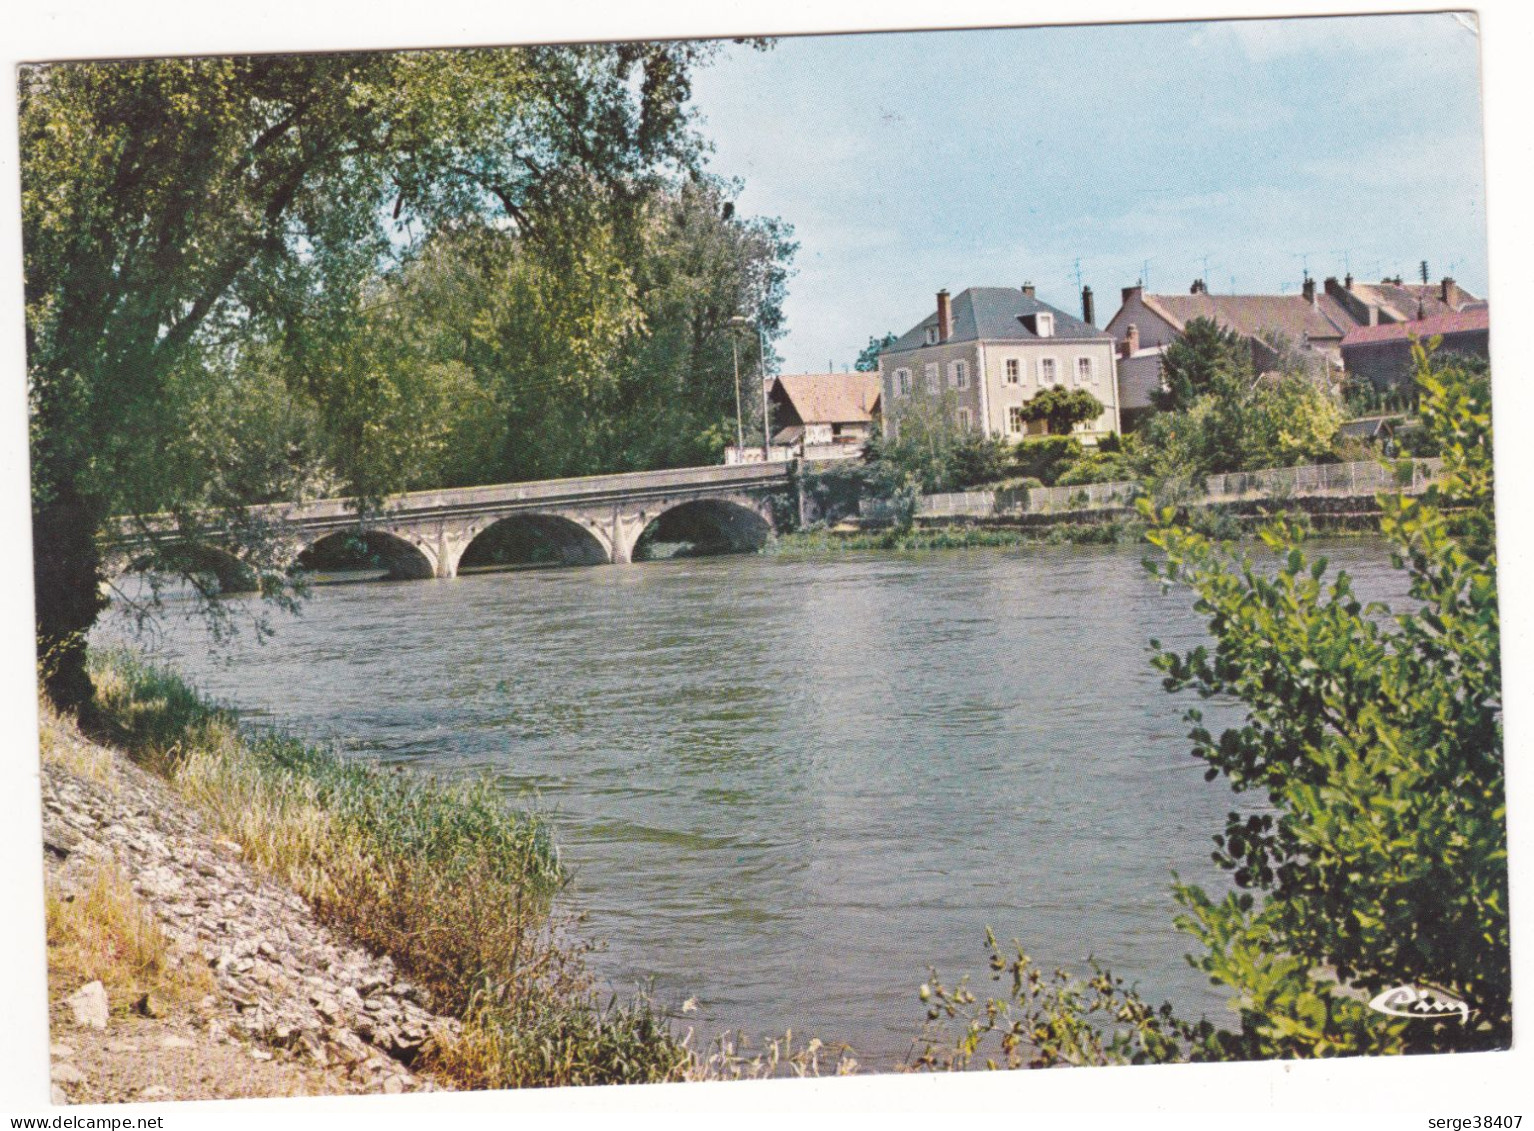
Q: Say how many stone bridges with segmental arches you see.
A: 1